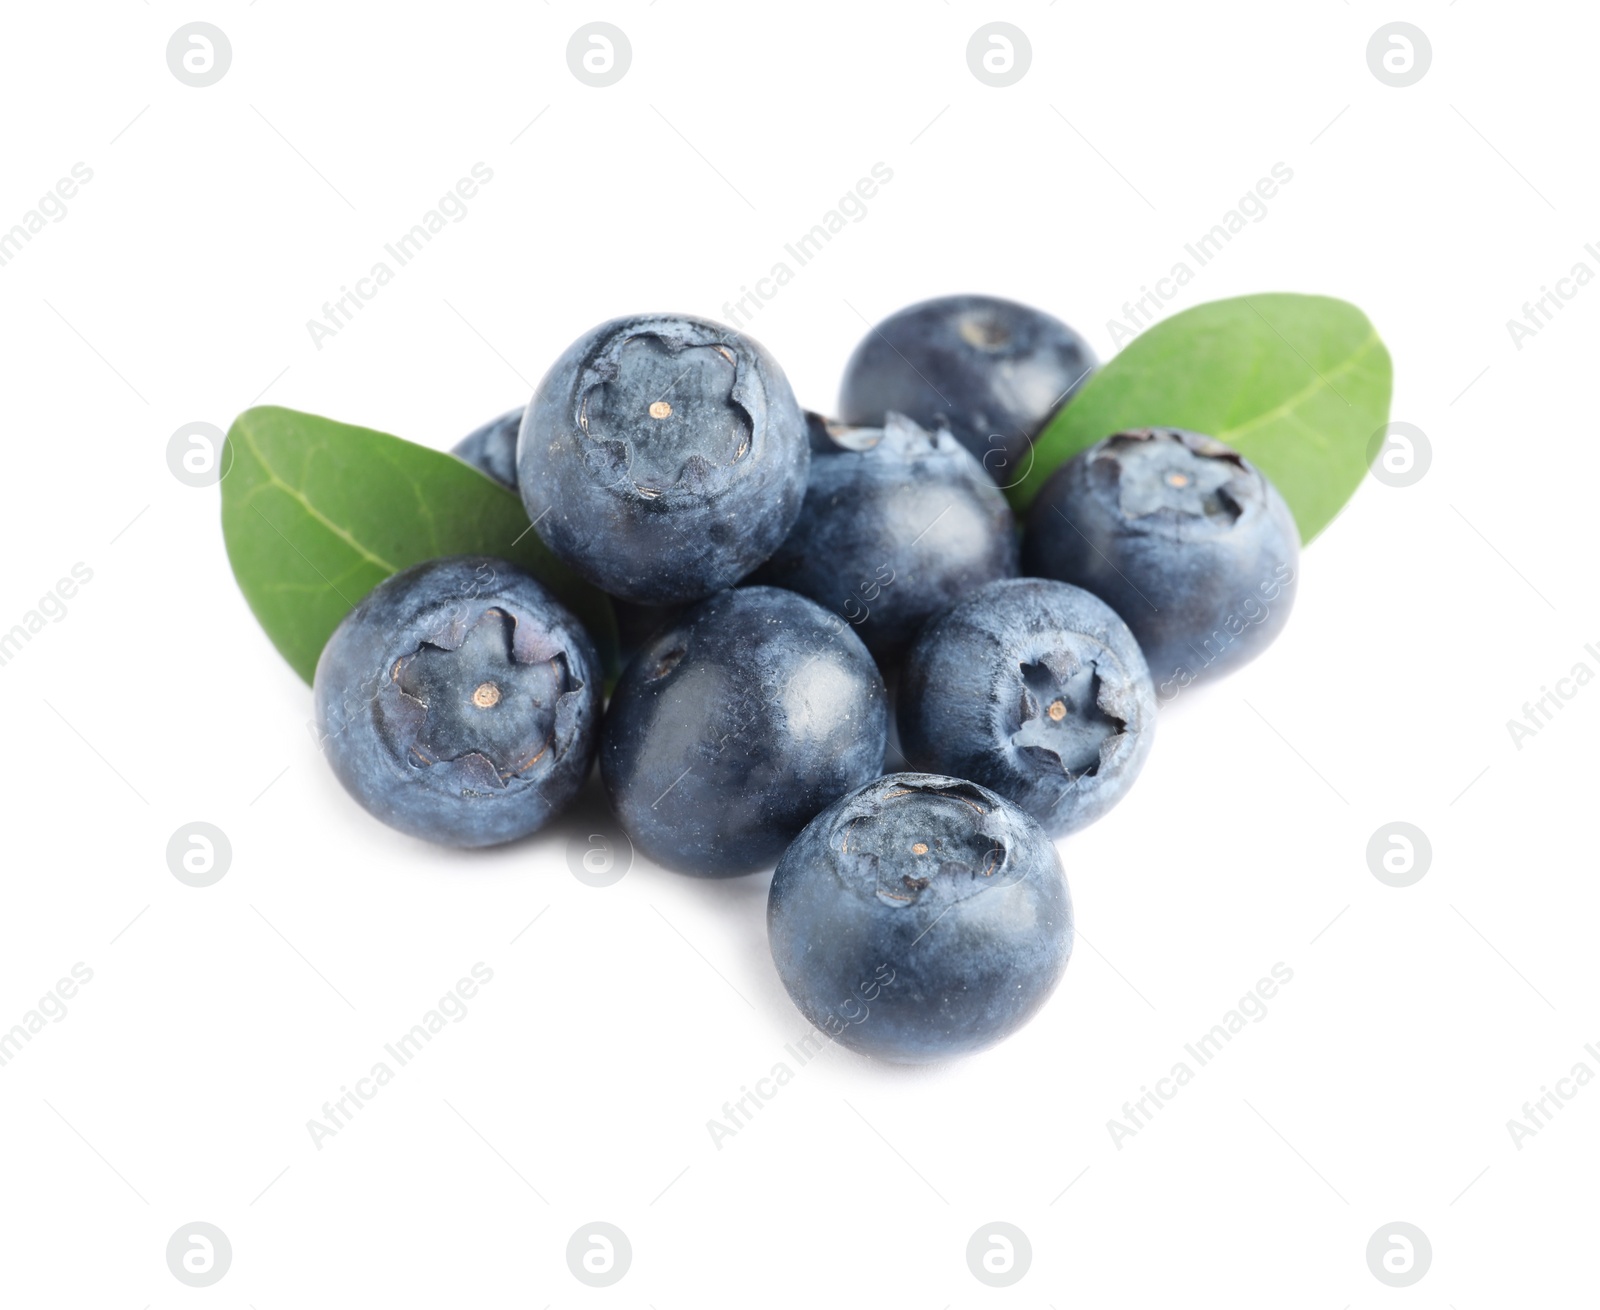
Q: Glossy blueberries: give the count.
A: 9